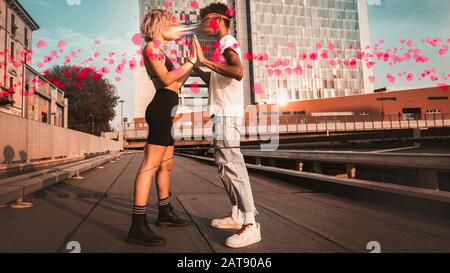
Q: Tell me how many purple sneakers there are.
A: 0